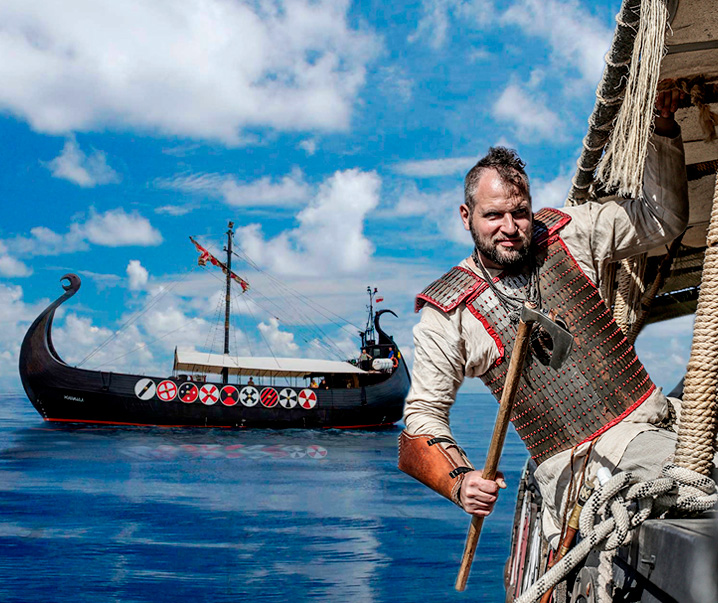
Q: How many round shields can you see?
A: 9